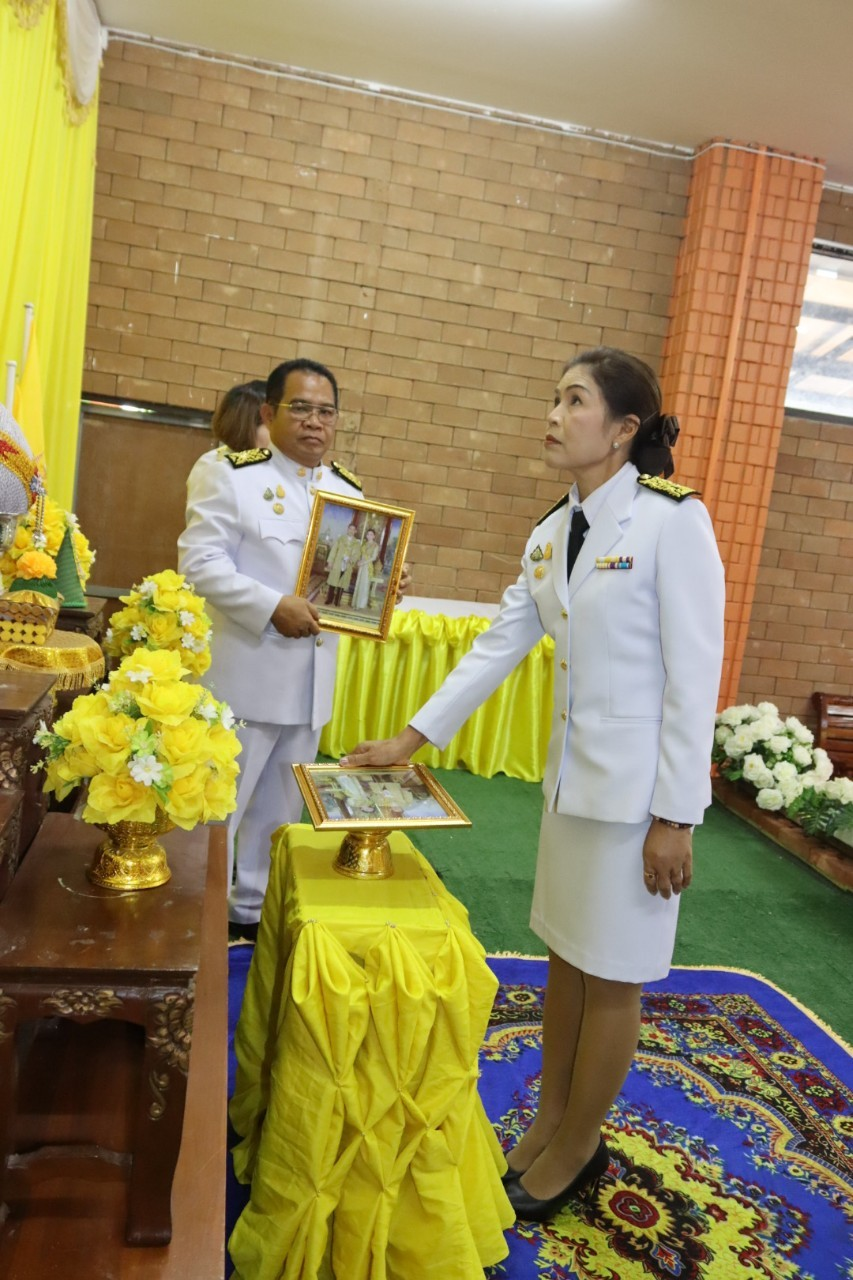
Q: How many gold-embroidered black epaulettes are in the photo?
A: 4